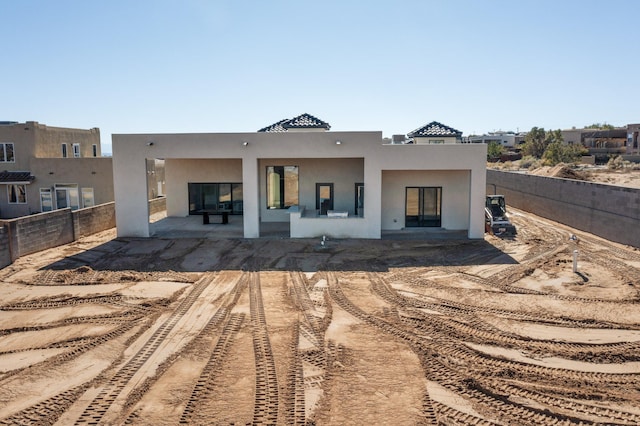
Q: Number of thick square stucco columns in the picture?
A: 4